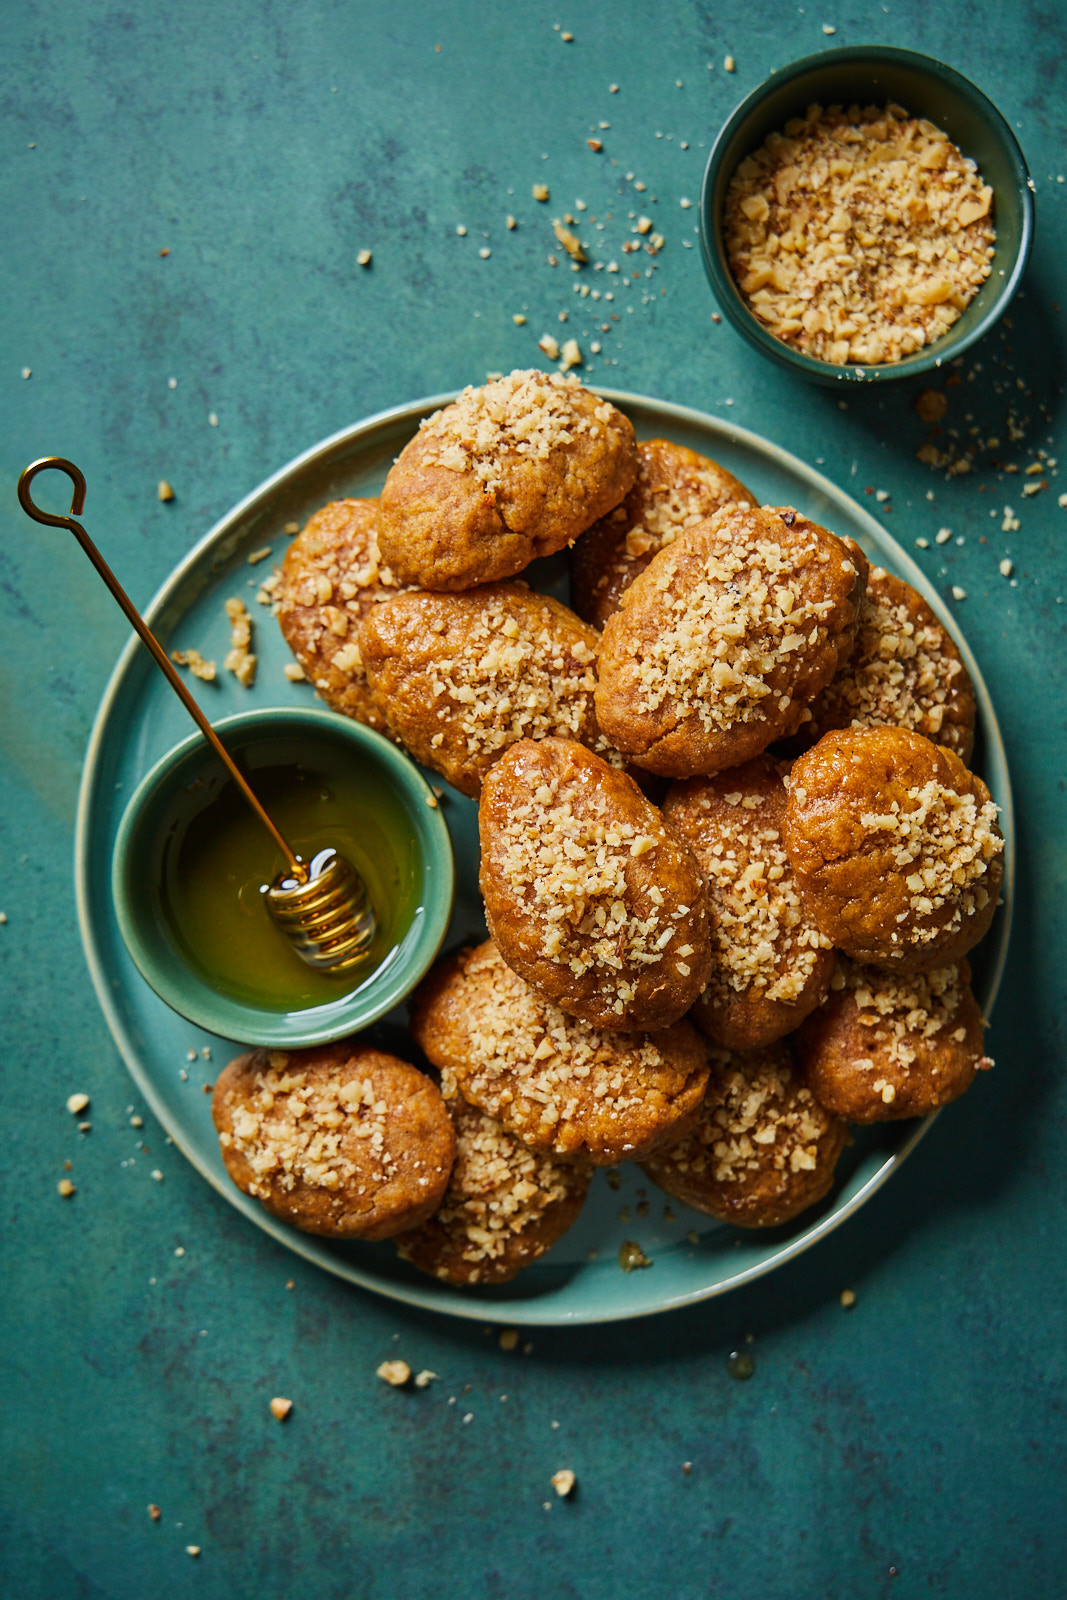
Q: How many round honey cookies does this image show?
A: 14